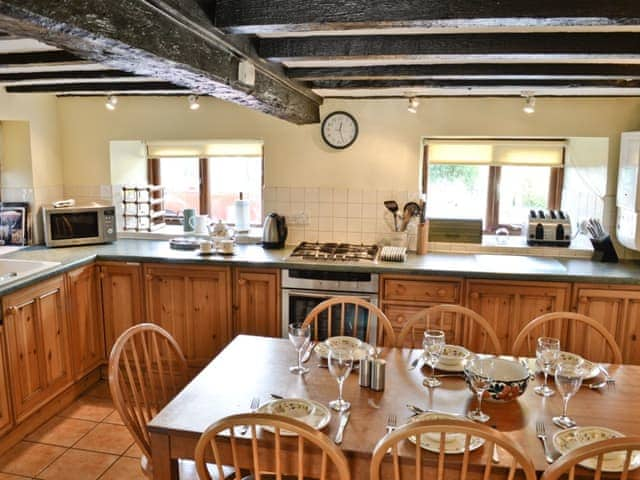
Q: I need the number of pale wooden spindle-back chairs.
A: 7